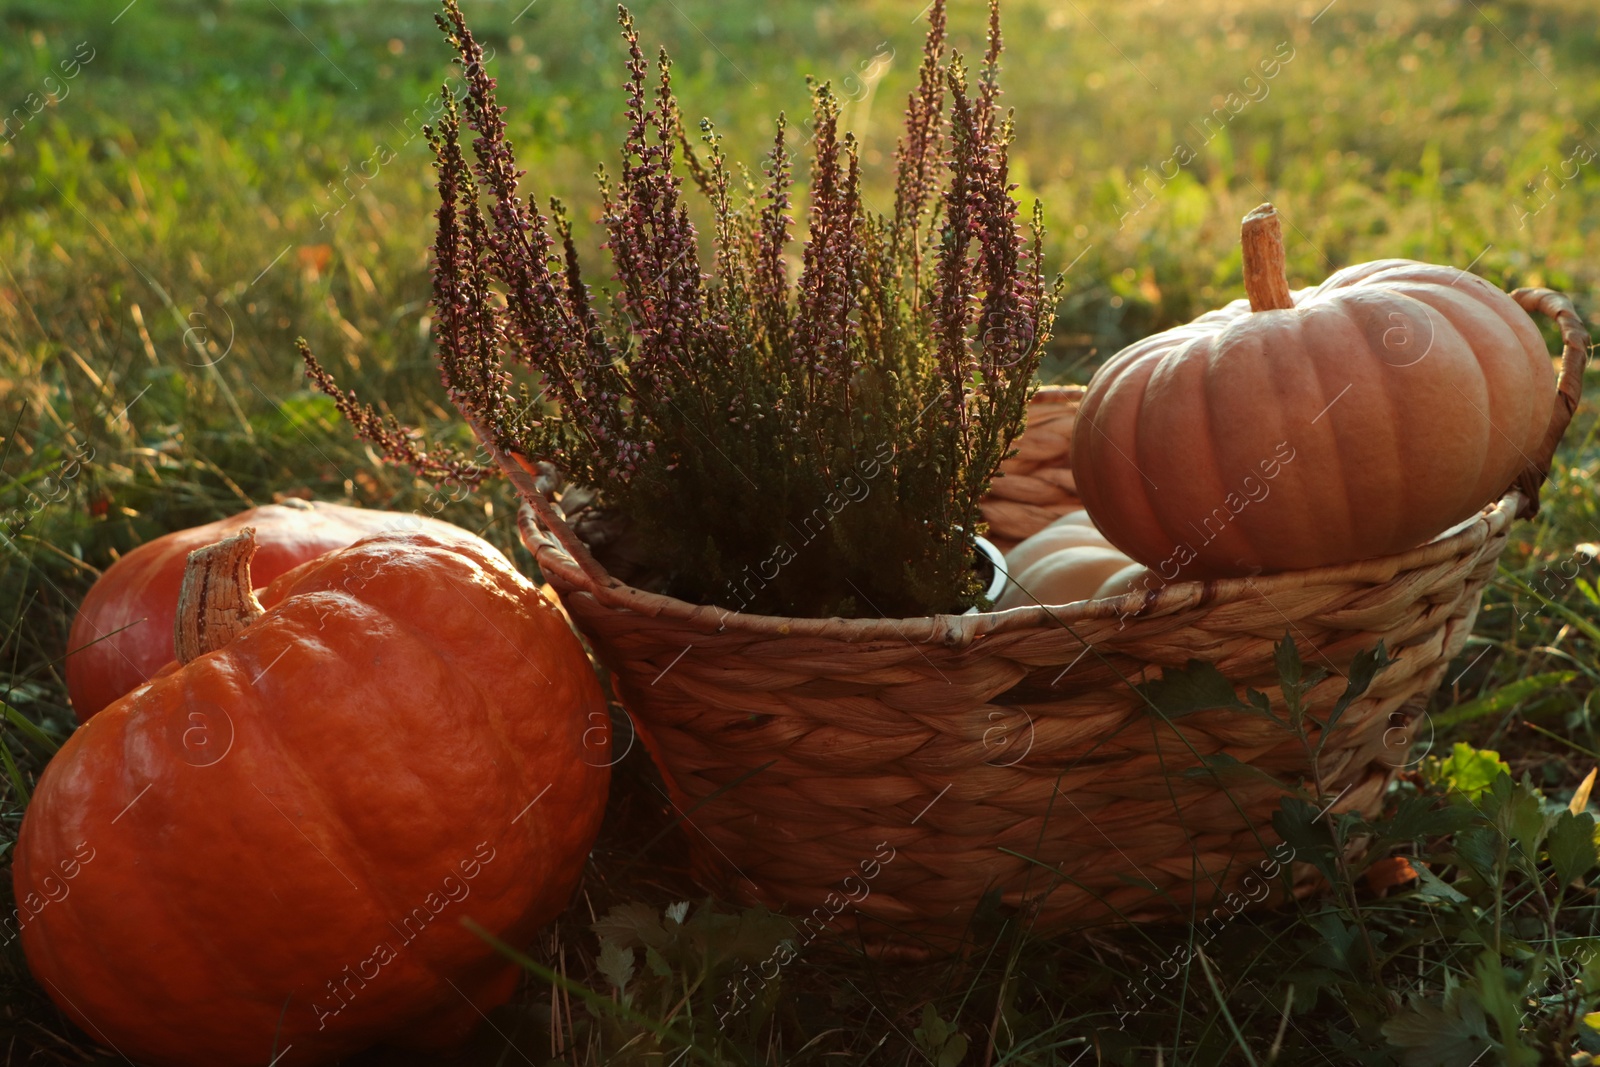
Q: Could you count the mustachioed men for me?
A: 0